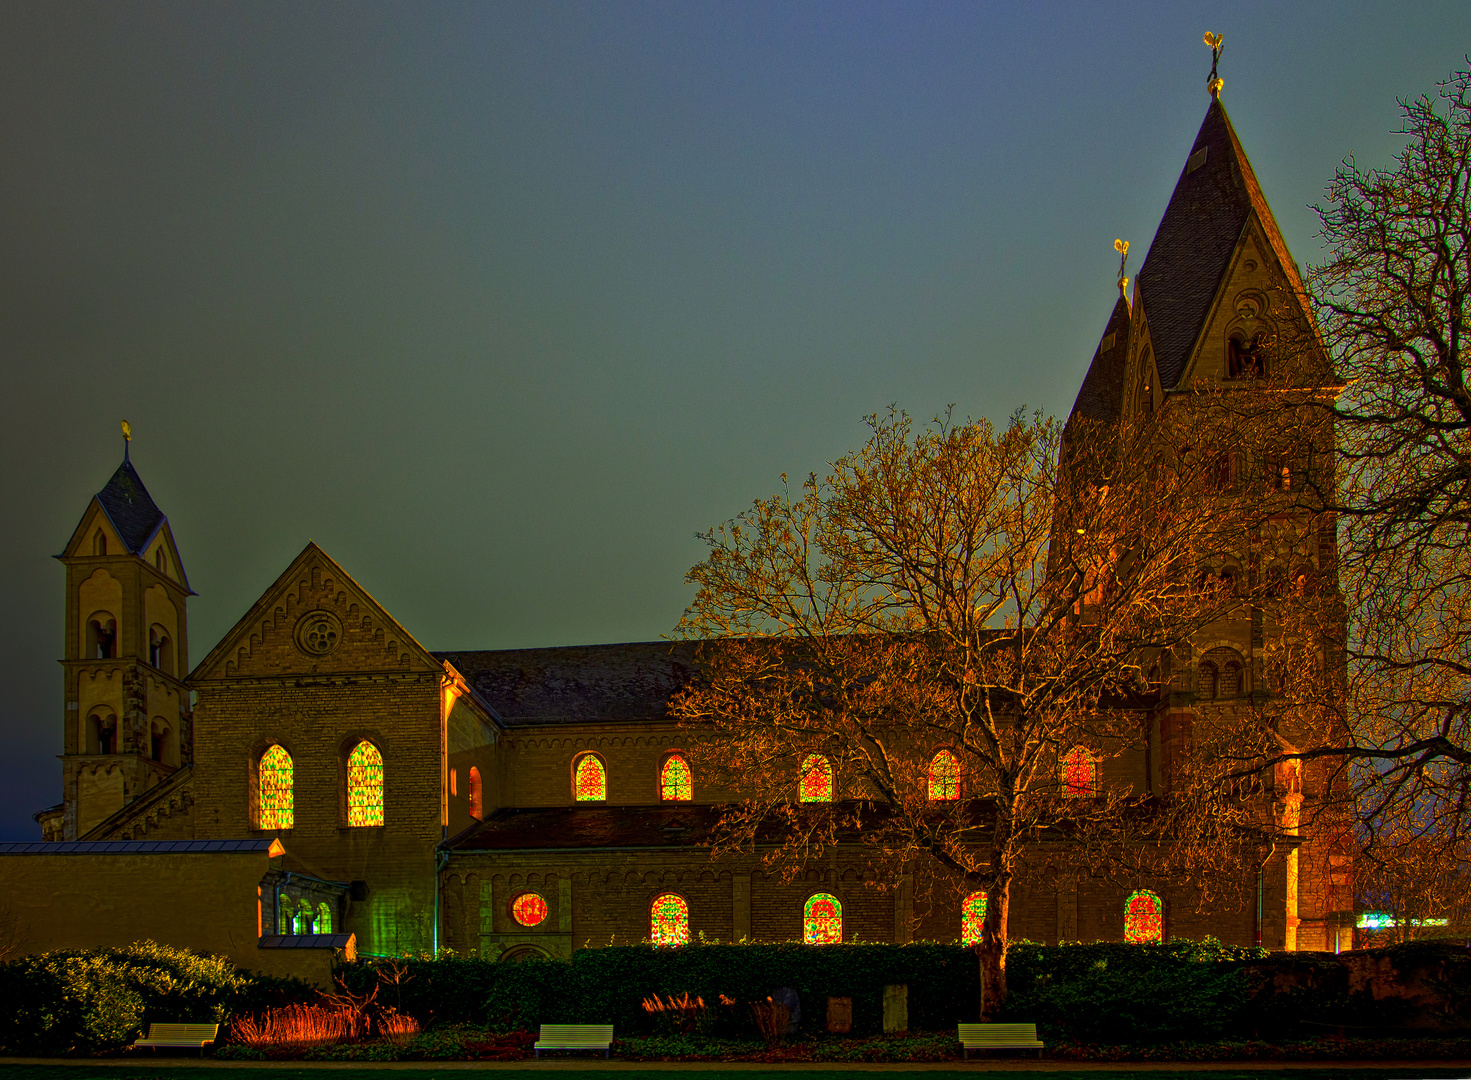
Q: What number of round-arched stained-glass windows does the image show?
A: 11